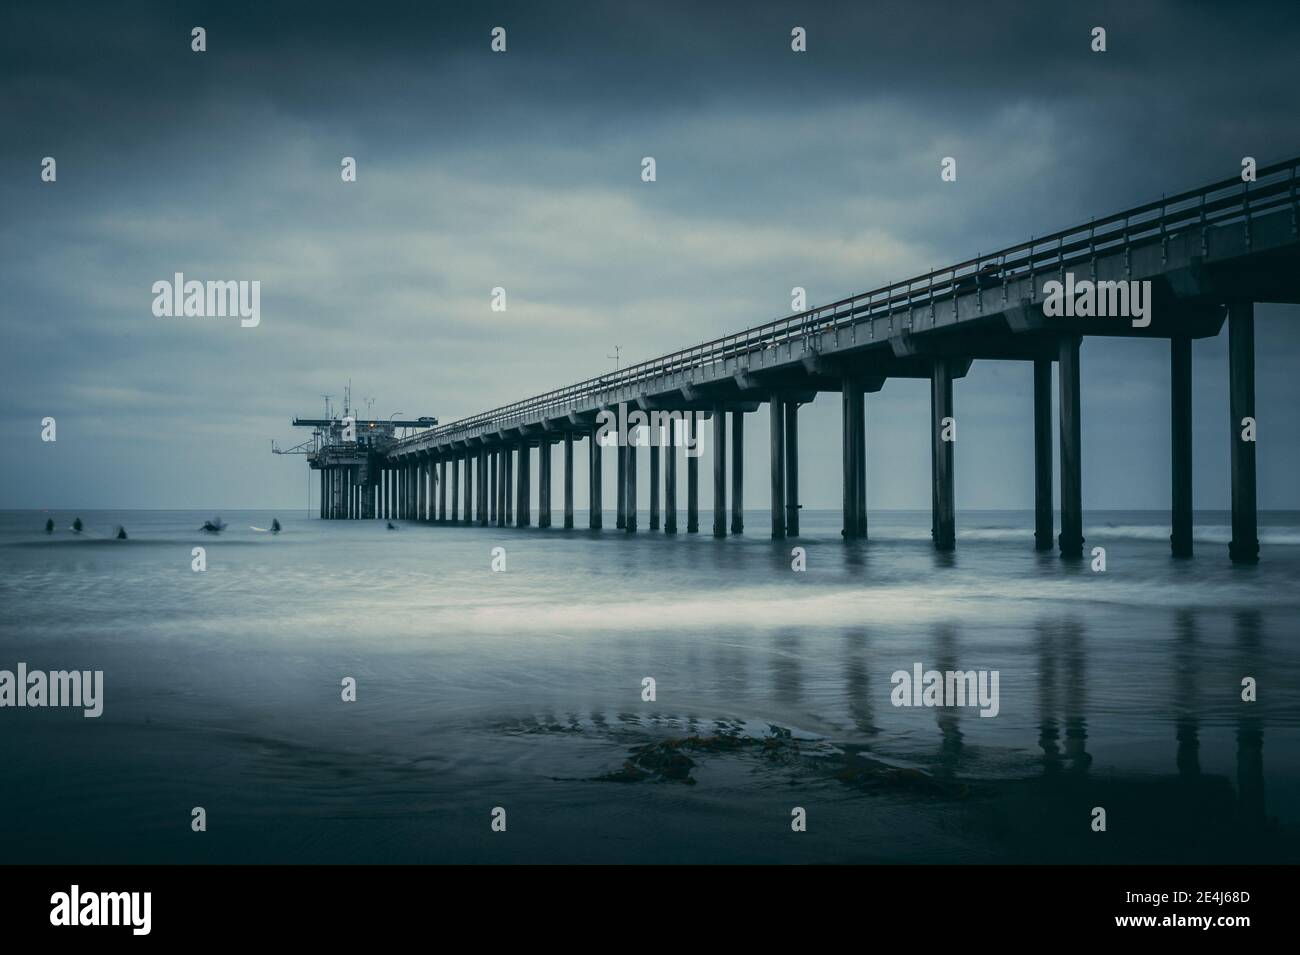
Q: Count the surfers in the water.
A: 6